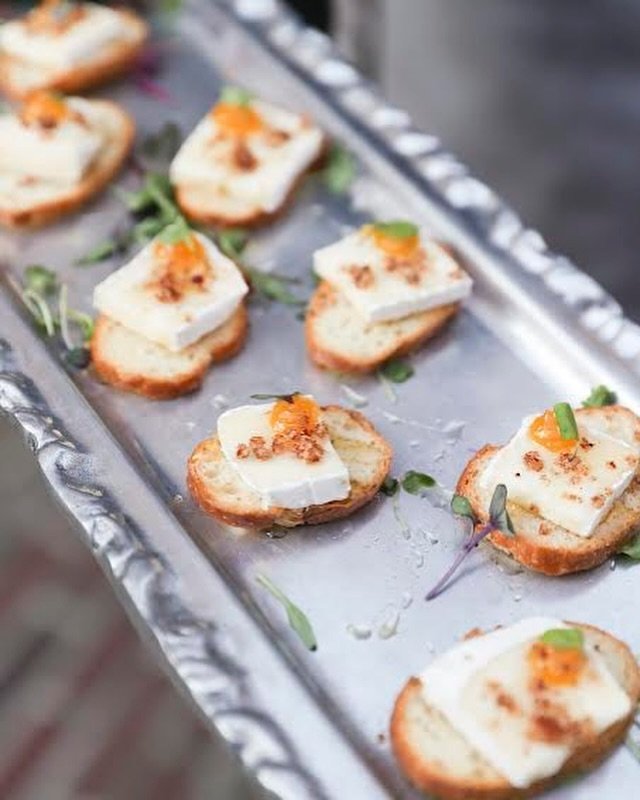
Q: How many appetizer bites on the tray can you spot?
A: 8